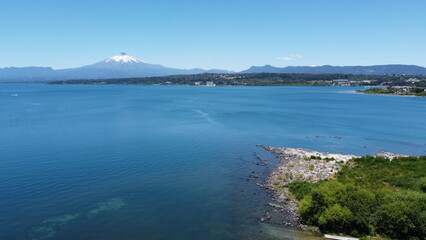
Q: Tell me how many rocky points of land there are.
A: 1